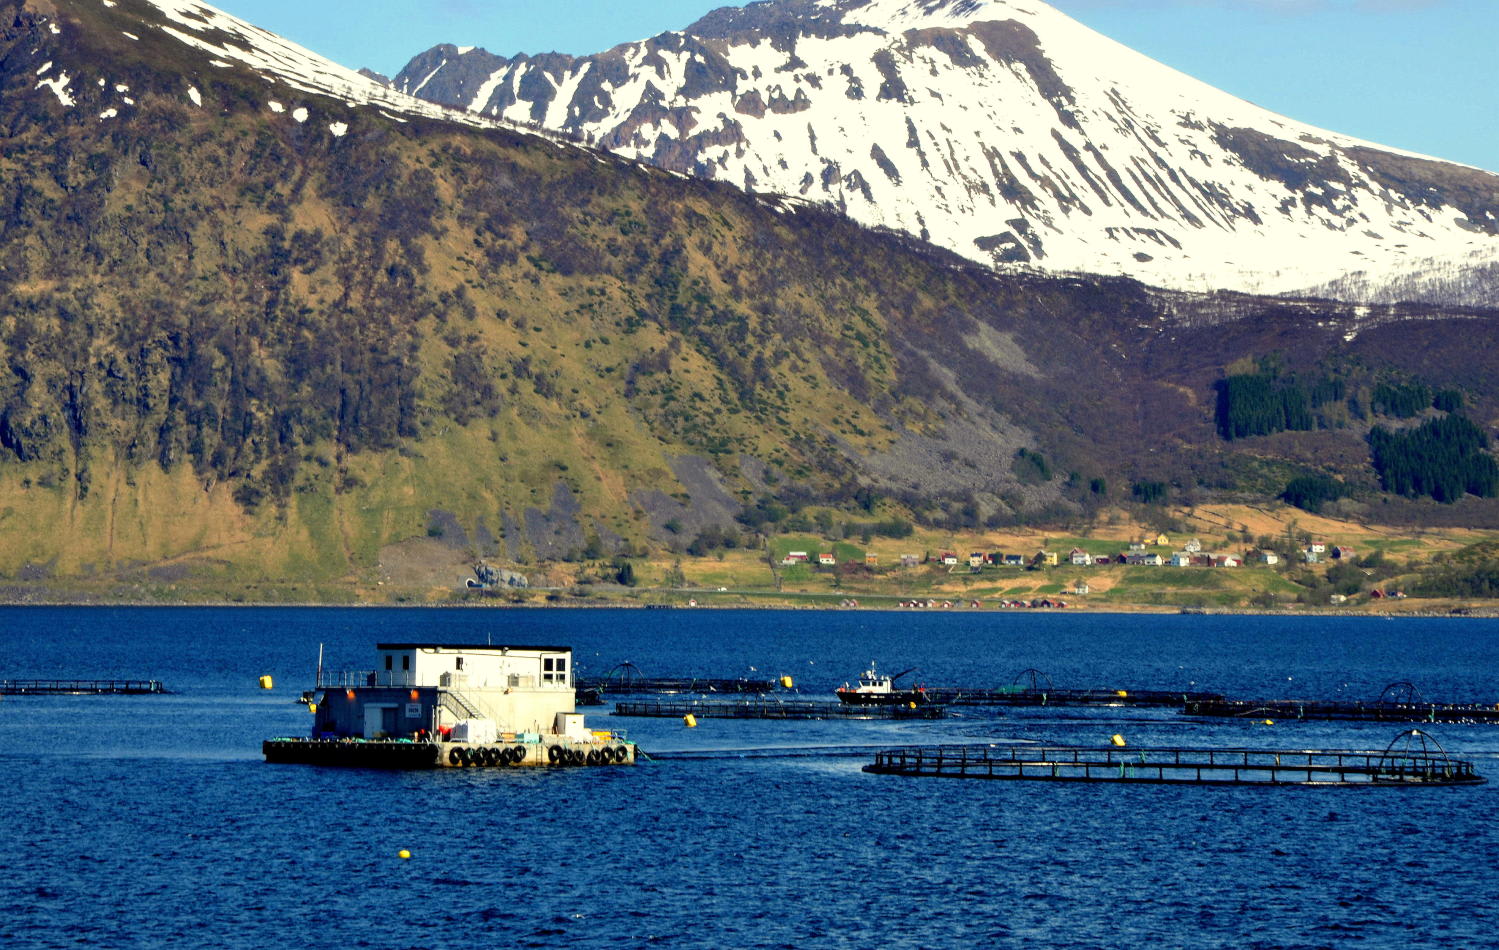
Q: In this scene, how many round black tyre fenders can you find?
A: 12